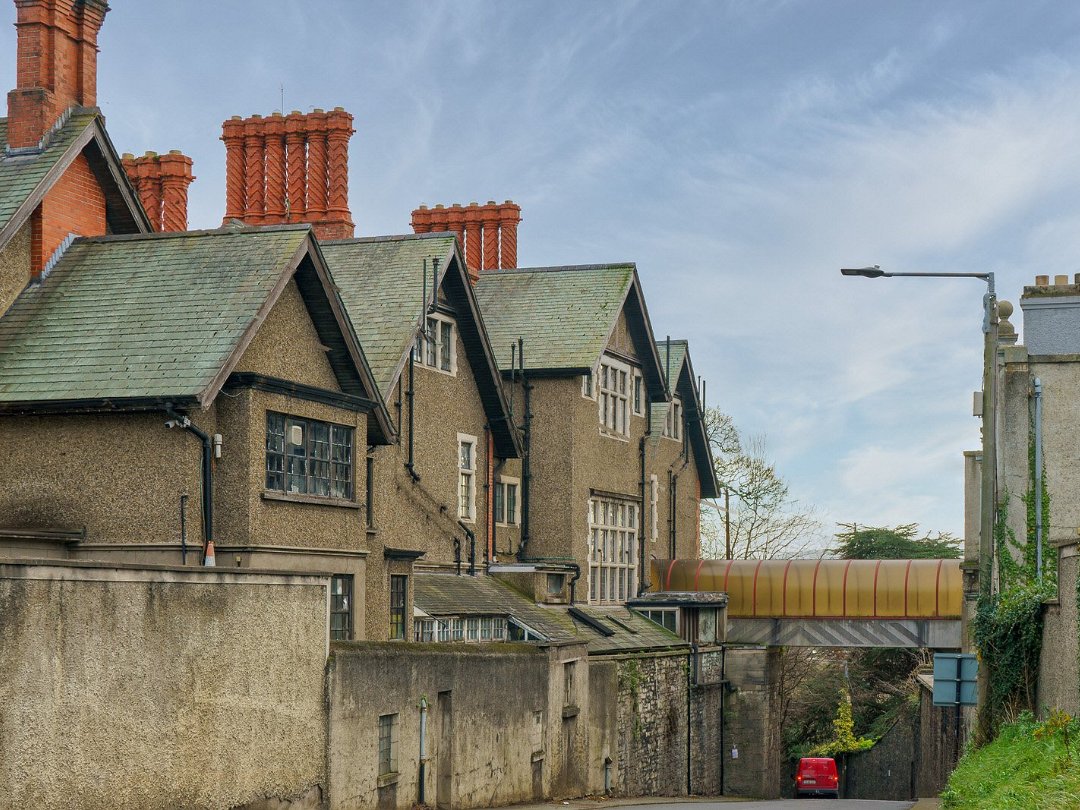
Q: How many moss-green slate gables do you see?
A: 5